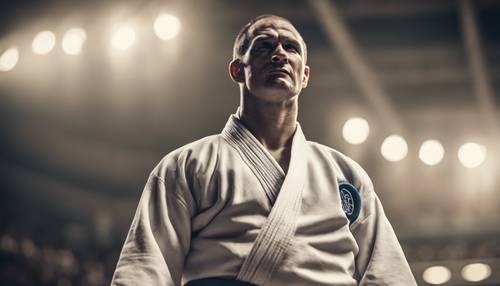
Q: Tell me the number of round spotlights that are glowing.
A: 11